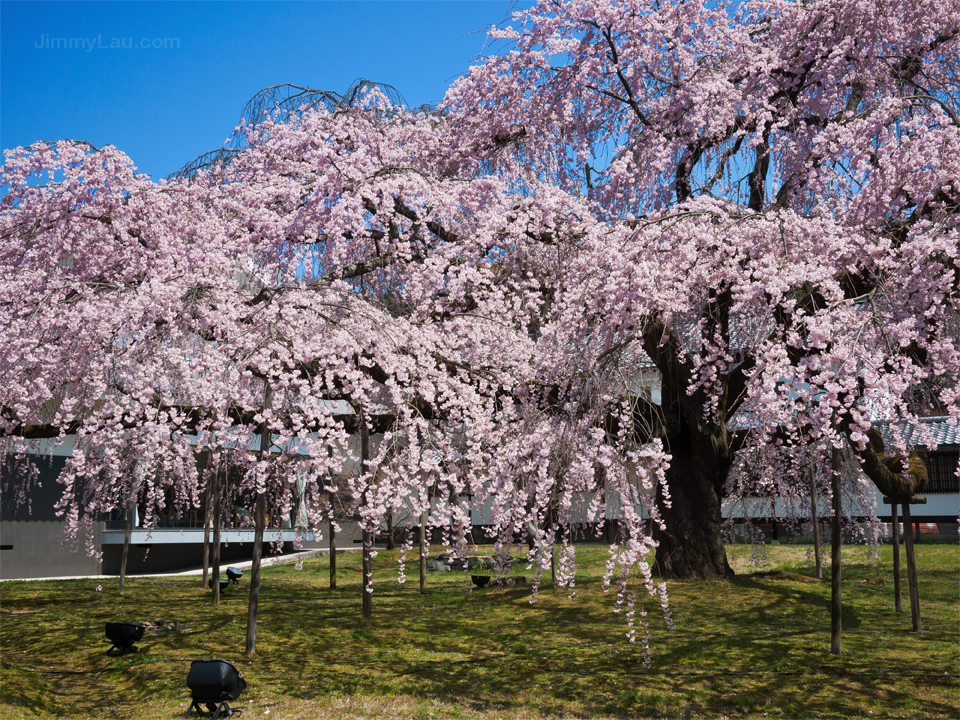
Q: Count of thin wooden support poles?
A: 12